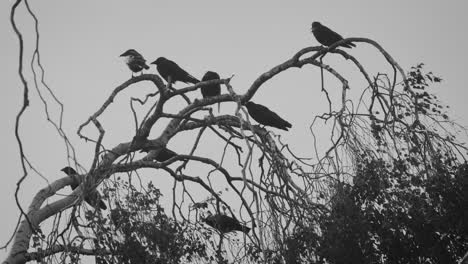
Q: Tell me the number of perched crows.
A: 8